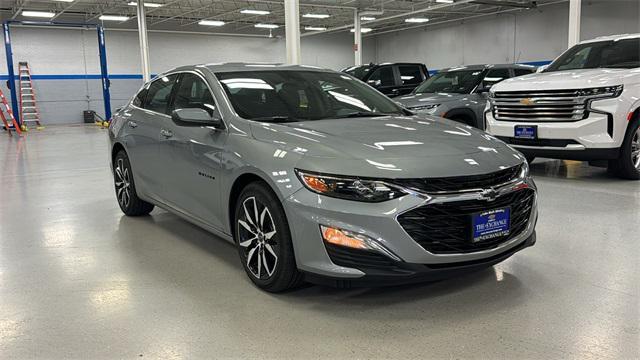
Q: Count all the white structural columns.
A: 4